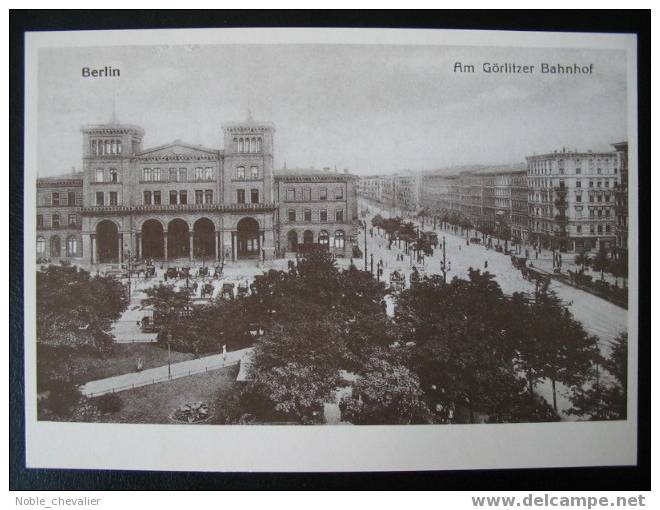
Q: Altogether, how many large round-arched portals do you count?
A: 5